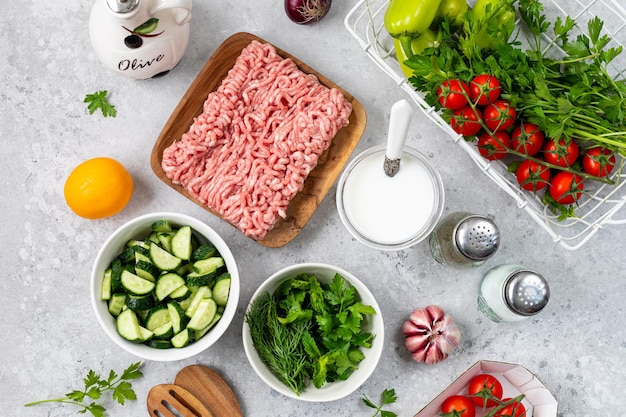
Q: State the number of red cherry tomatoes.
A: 13